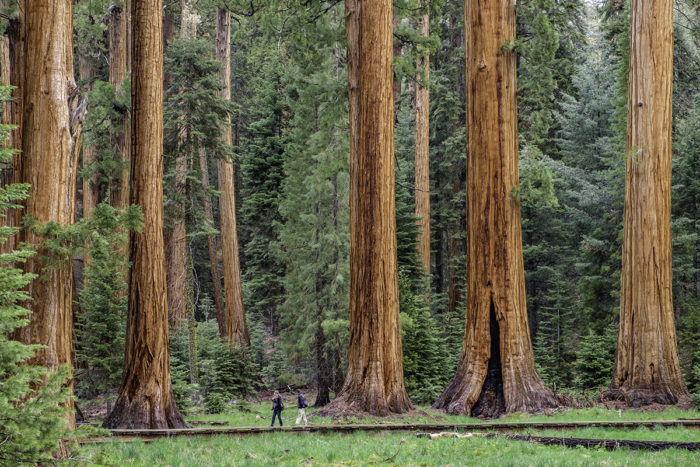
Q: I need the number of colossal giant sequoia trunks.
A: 5